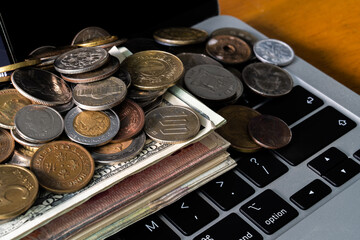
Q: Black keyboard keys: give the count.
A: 12